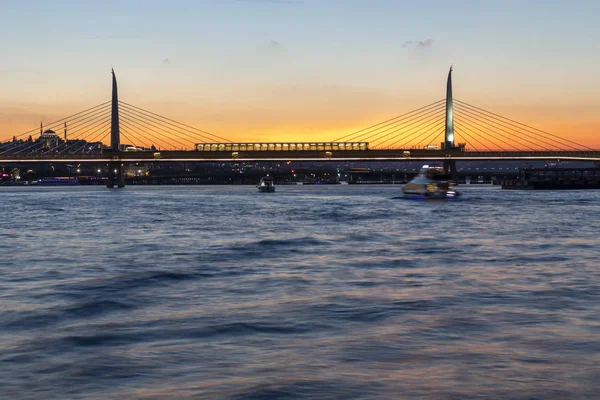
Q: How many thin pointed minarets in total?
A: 2